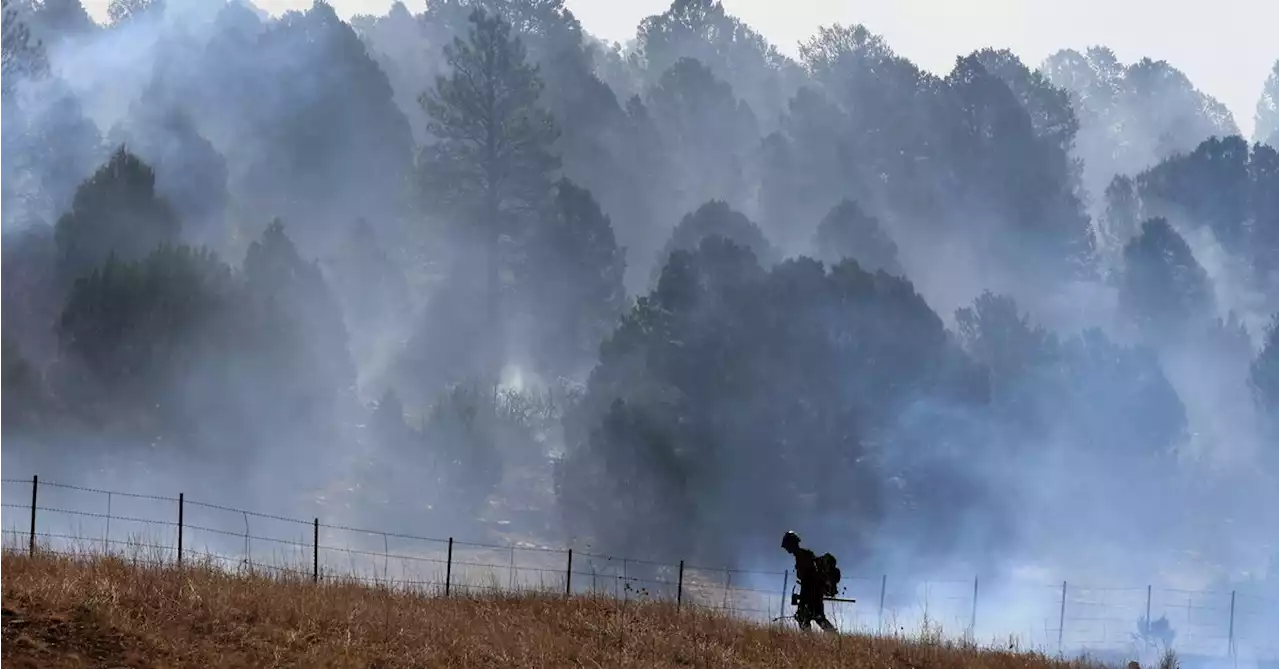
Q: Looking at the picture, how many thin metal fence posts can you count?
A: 12